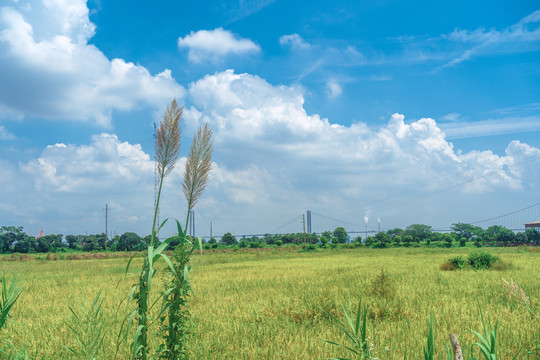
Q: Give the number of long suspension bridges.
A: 1